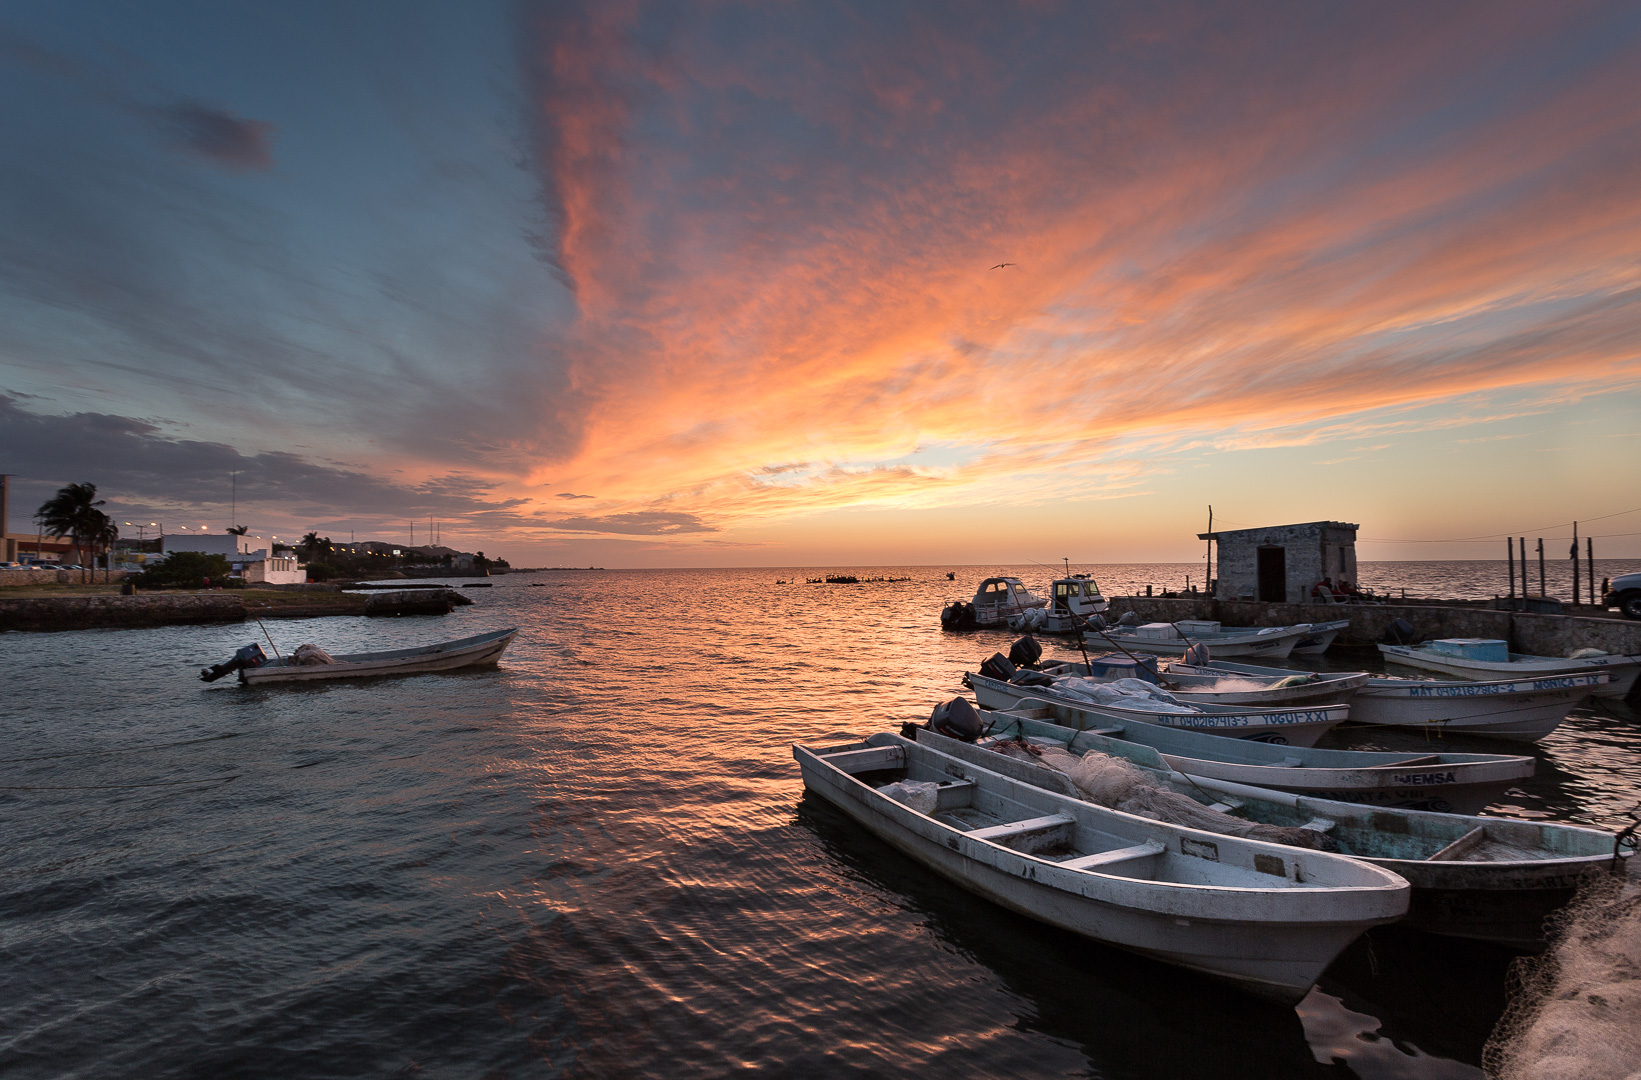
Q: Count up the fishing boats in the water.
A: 12